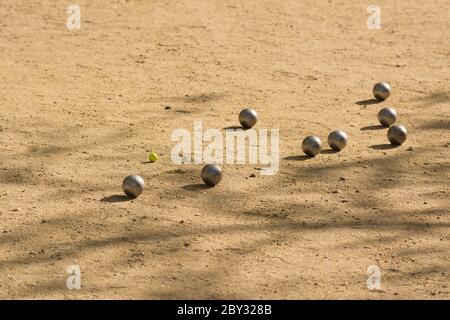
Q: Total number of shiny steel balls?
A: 8